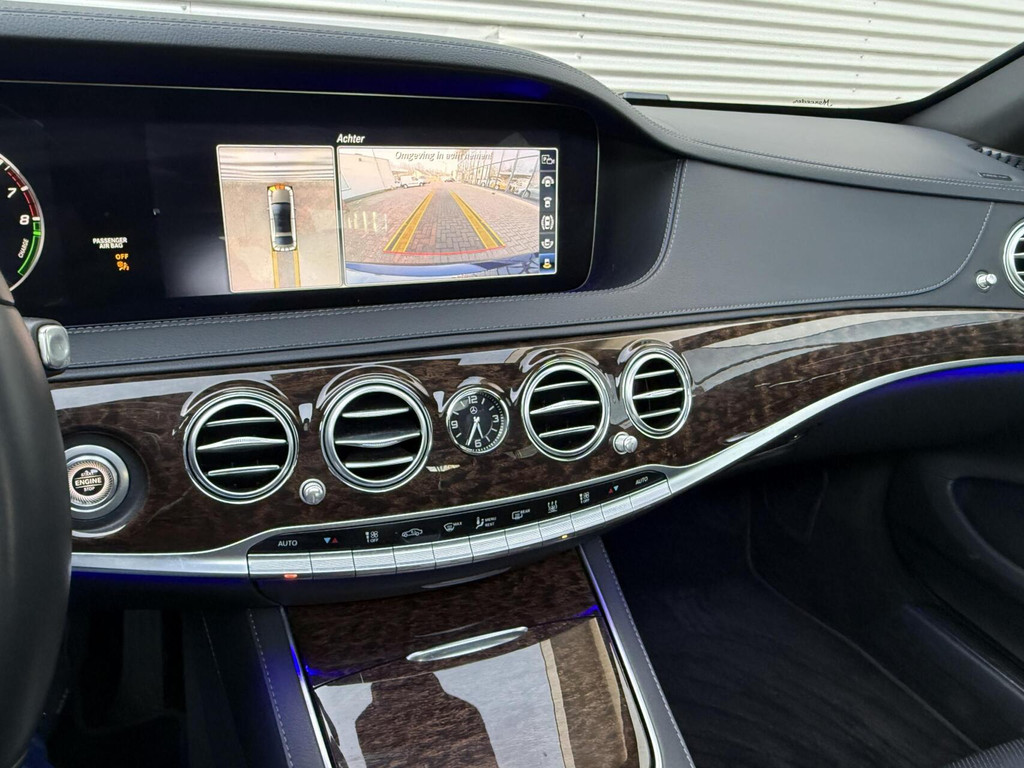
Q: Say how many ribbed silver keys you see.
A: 11